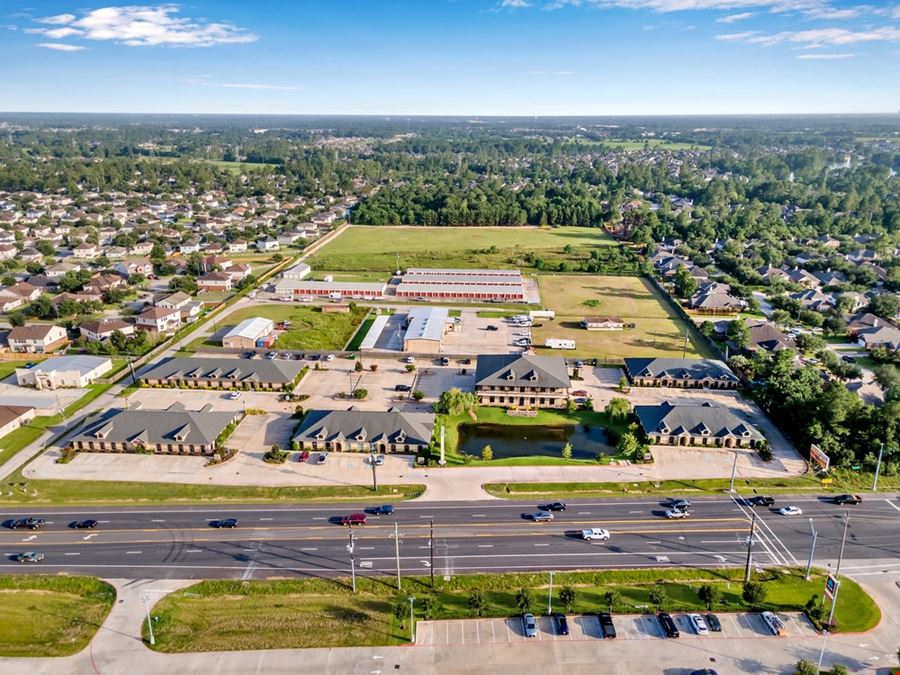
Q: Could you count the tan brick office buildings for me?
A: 6